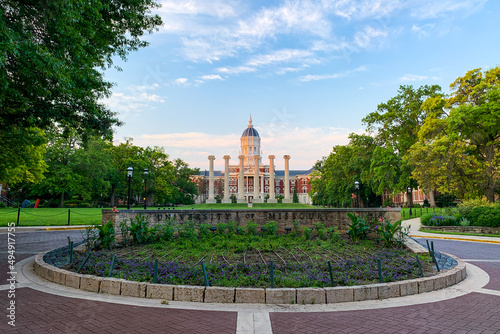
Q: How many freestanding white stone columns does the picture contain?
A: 6